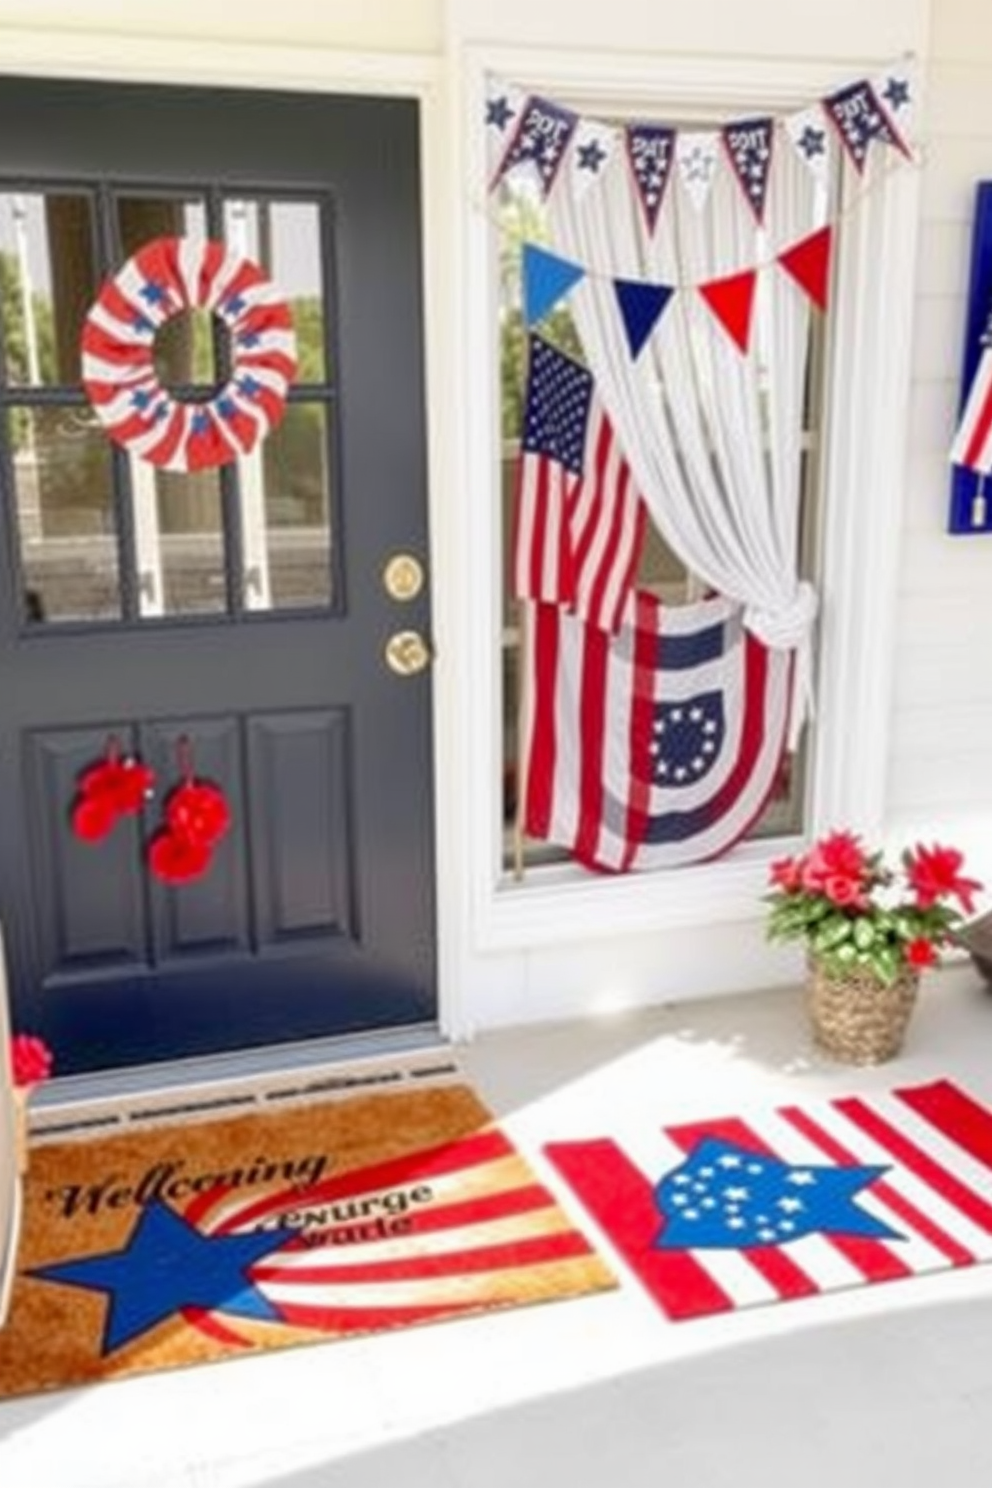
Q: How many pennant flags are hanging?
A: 13